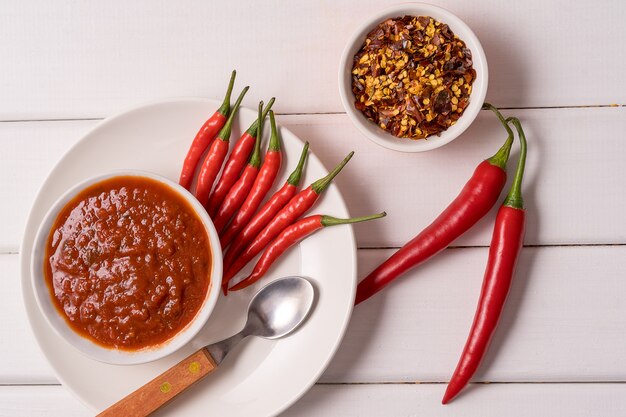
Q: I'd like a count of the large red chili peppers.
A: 2